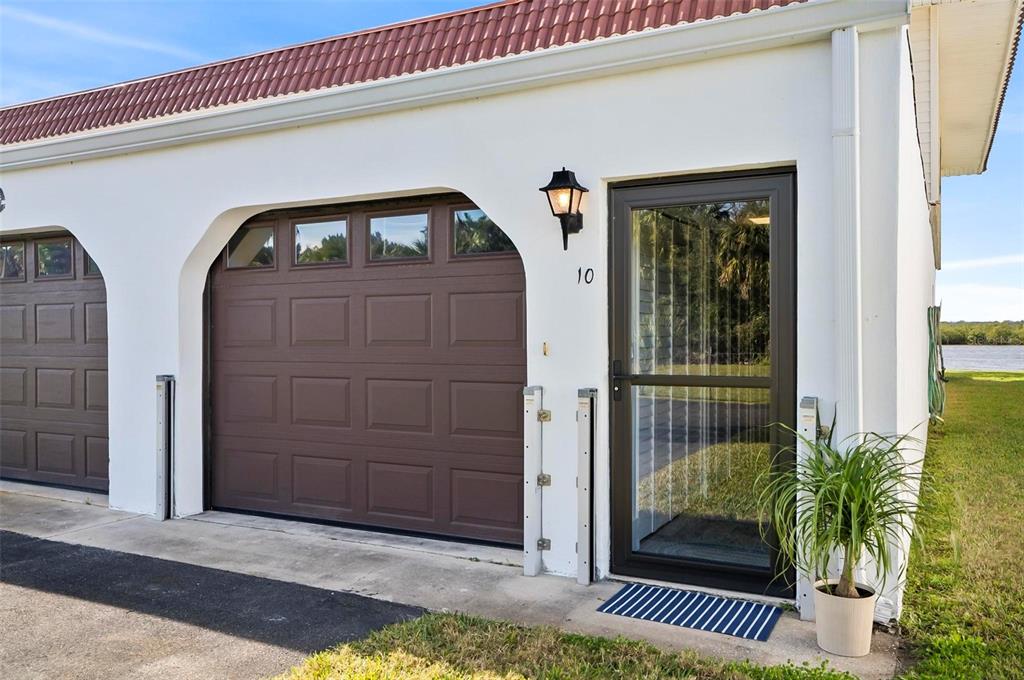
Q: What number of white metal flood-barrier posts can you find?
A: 4